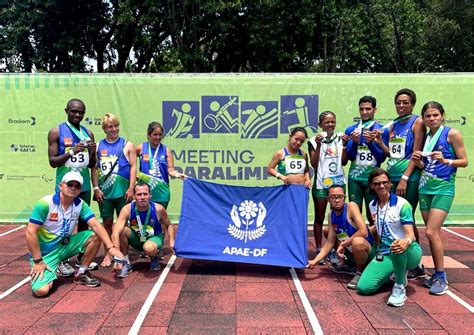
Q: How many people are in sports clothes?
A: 12